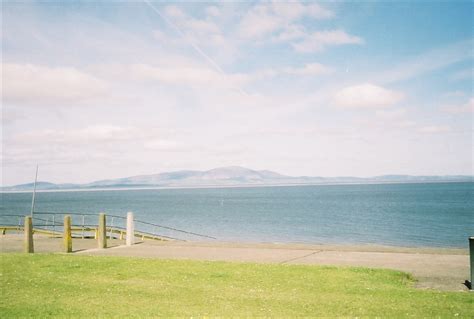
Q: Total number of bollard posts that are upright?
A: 4